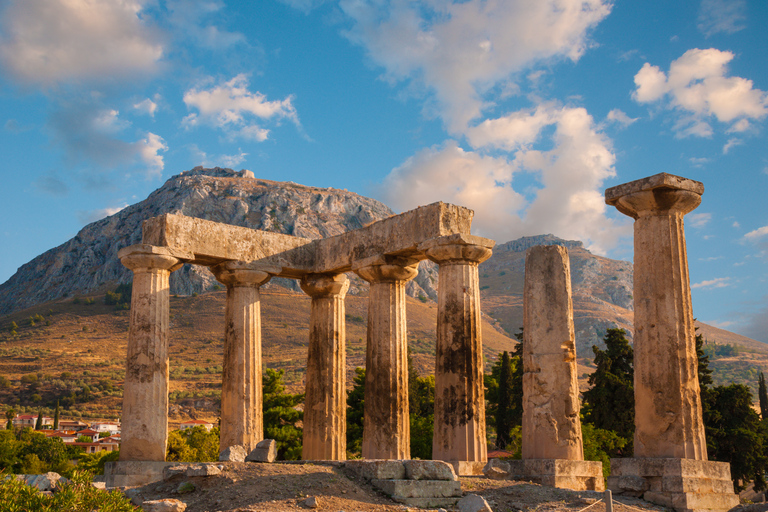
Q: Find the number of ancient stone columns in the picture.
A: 7